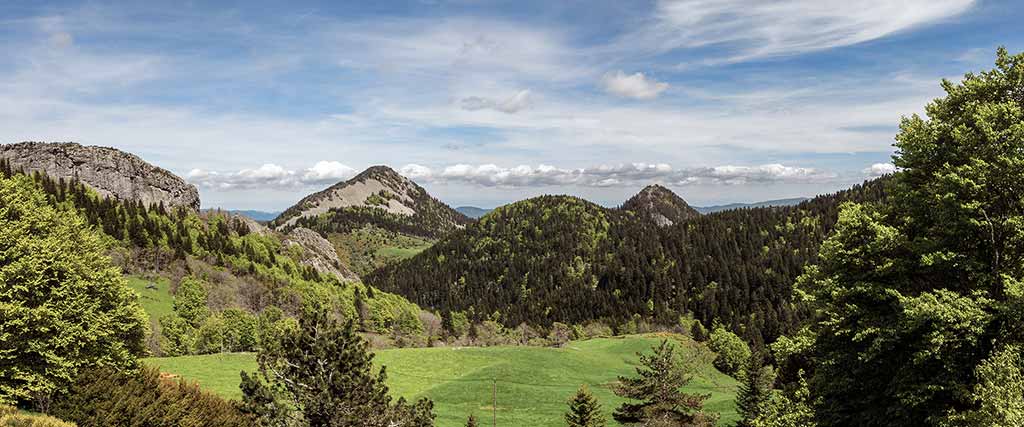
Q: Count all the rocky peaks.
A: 3